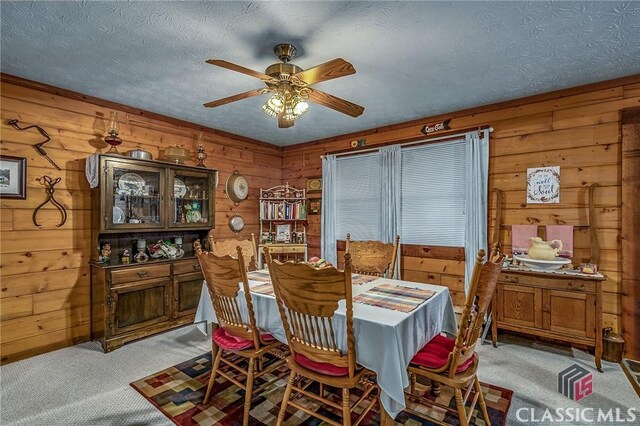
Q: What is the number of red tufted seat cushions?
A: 3